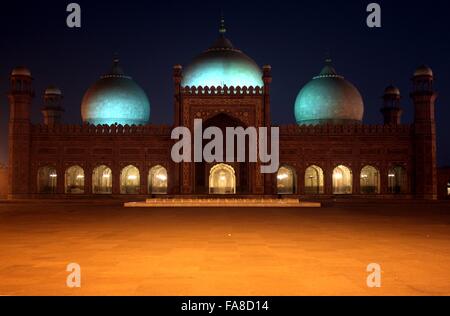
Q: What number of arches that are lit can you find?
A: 11